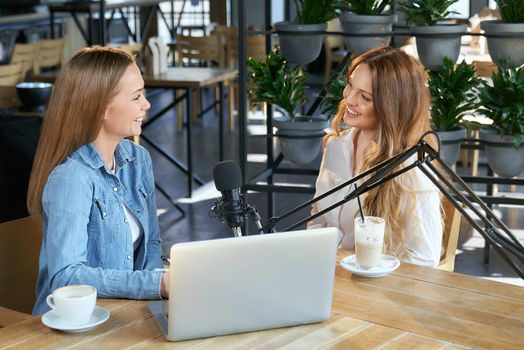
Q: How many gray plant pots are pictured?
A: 7